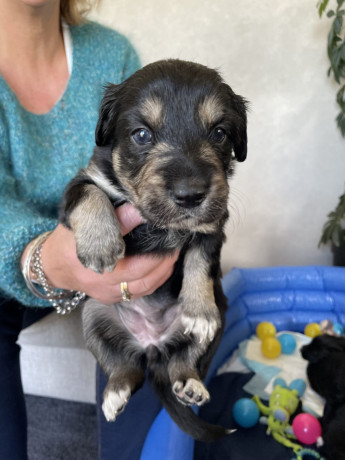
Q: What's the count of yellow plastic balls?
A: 3